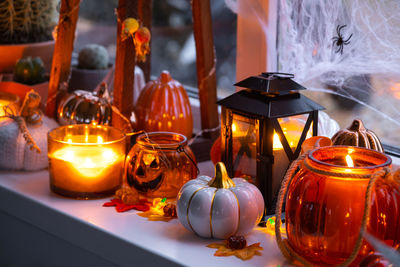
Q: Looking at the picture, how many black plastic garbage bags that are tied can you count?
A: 0